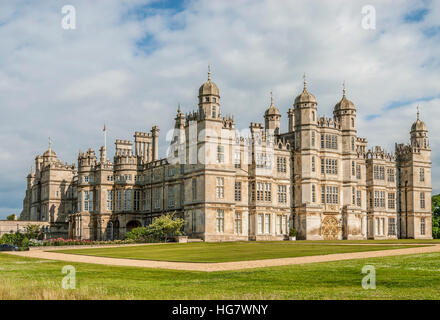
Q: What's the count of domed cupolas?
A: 6